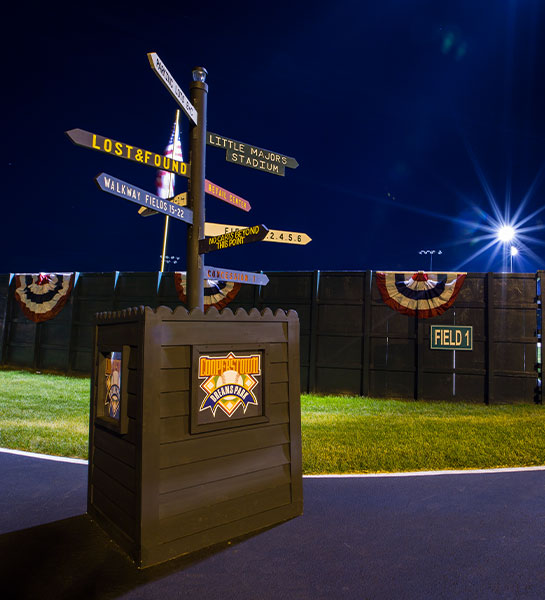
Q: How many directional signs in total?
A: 9